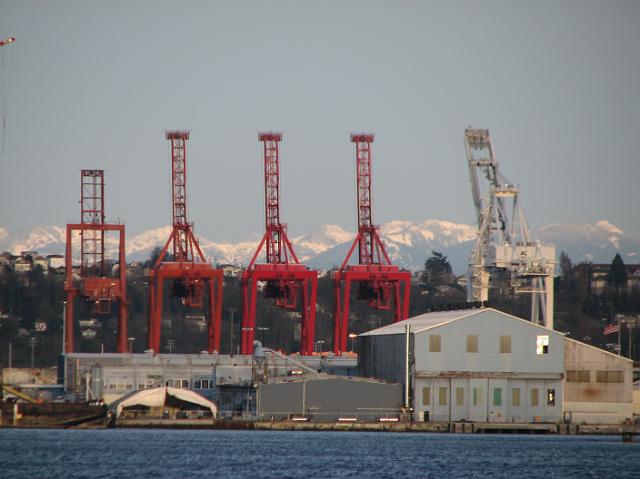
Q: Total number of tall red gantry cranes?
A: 4